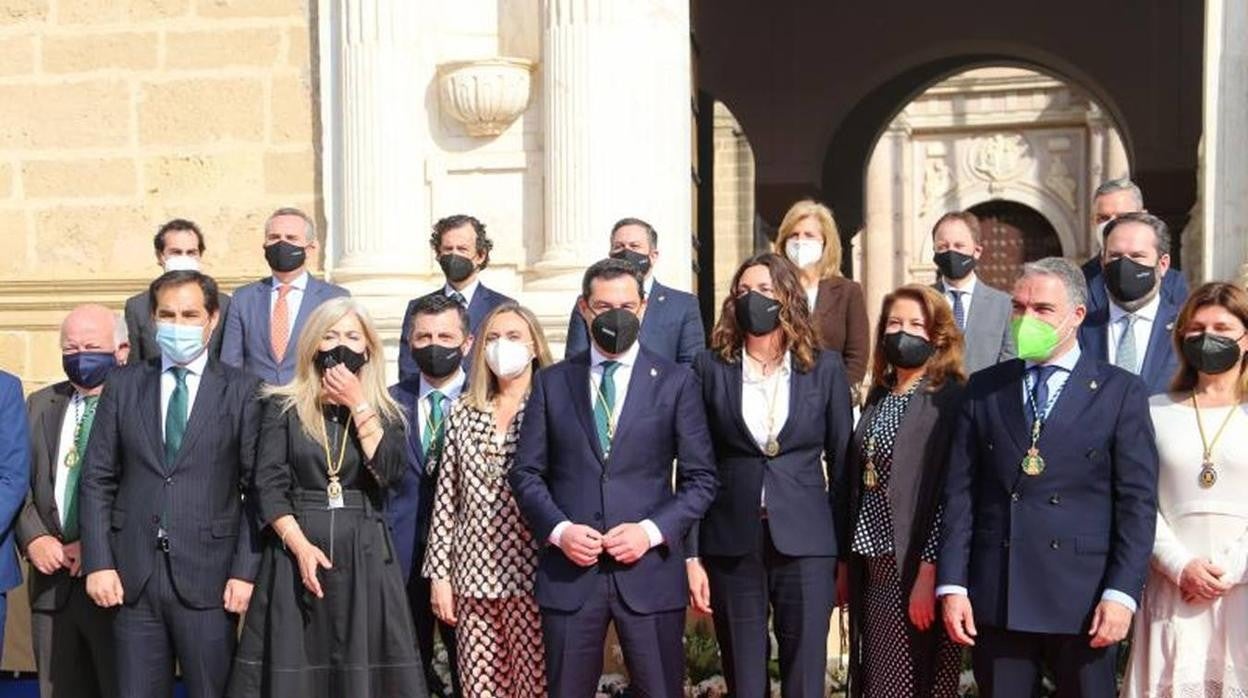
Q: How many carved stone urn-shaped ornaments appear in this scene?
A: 1